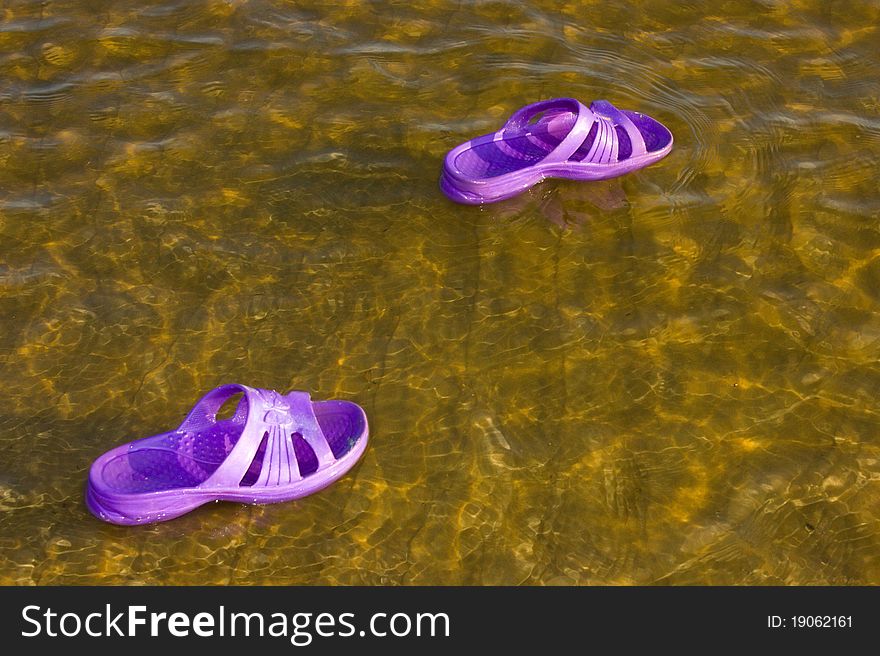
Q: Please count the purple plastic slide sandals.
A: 2